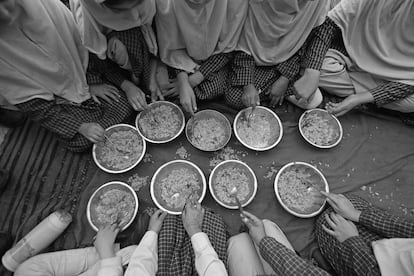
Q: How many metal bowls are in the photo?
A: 9